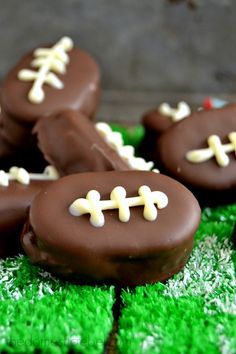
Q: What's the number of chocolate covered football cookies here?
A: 6